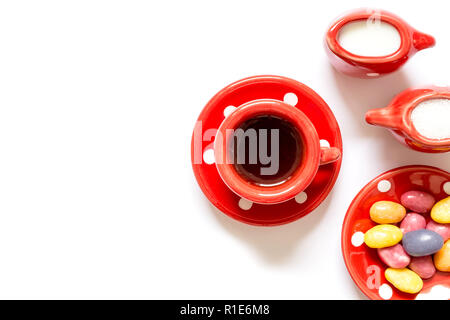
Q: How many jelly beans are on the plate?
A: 11